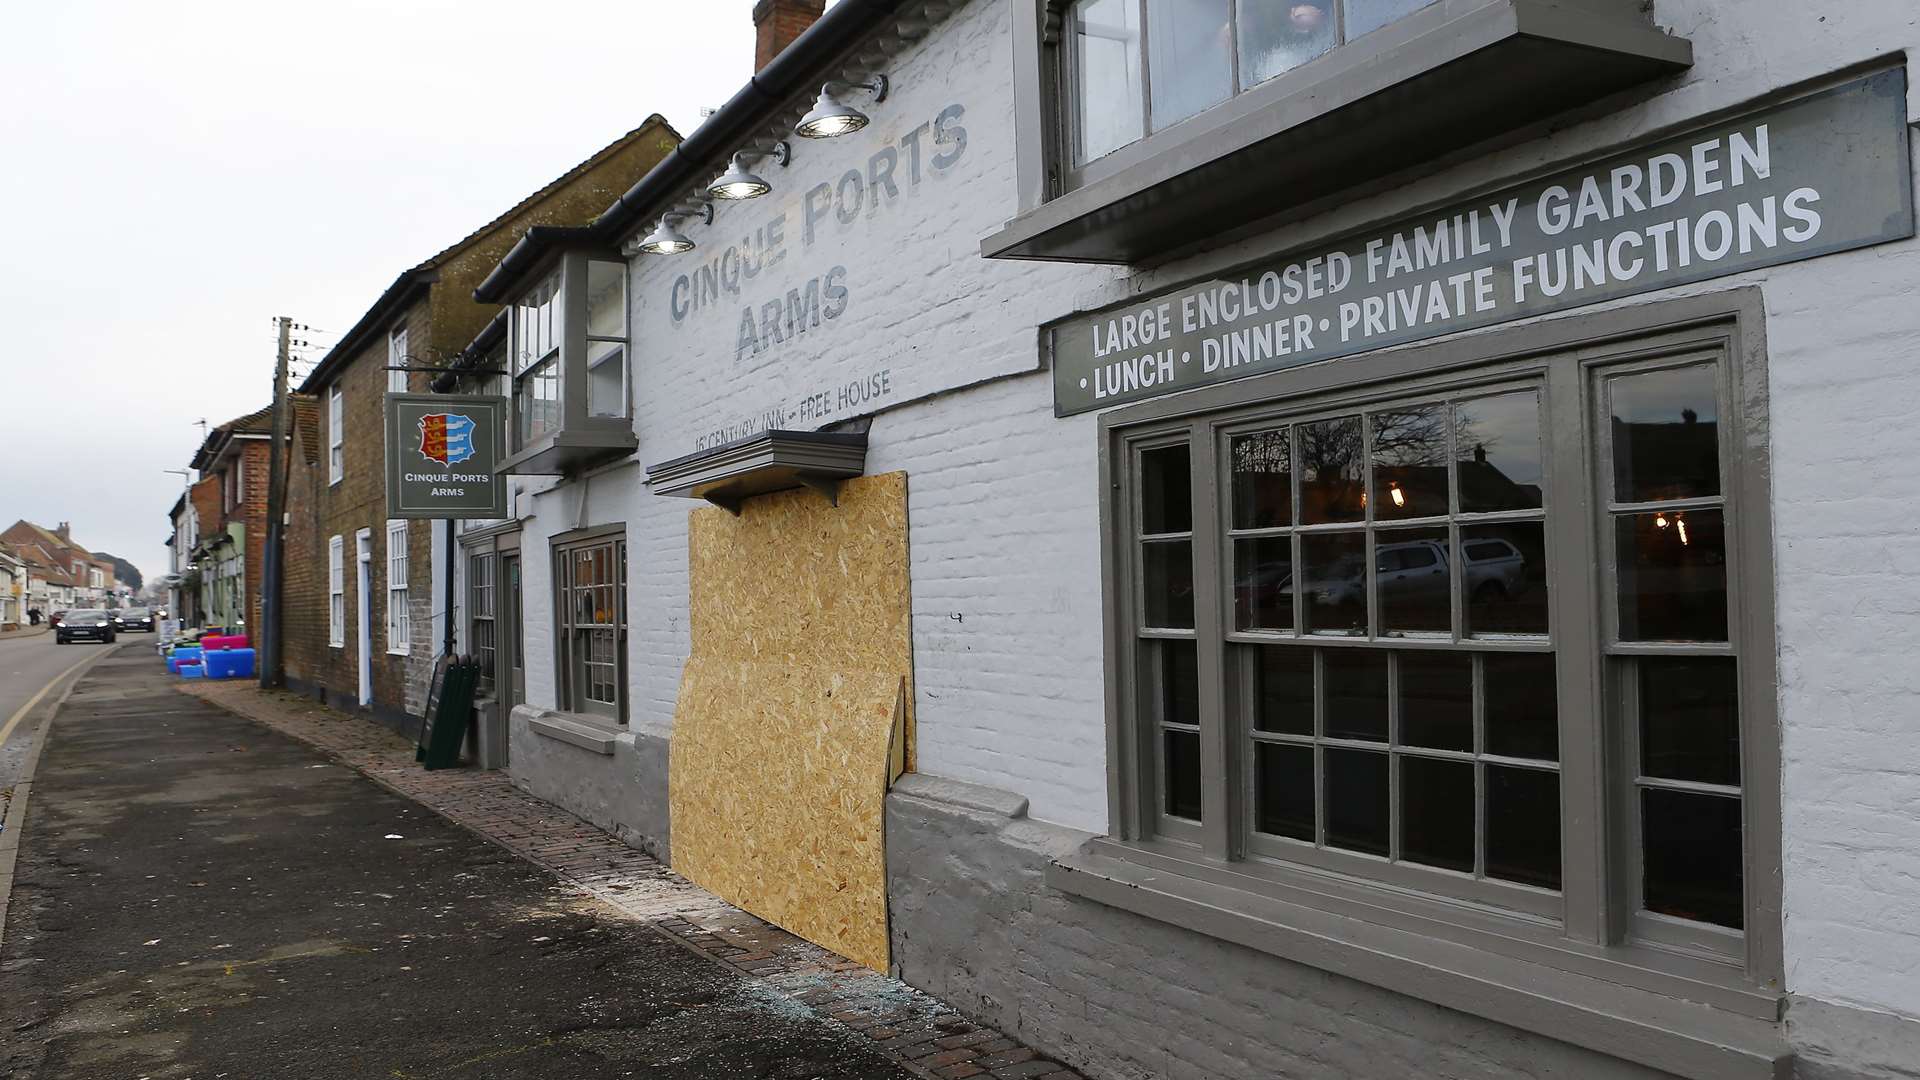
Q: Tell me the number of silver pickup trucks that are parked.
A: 1